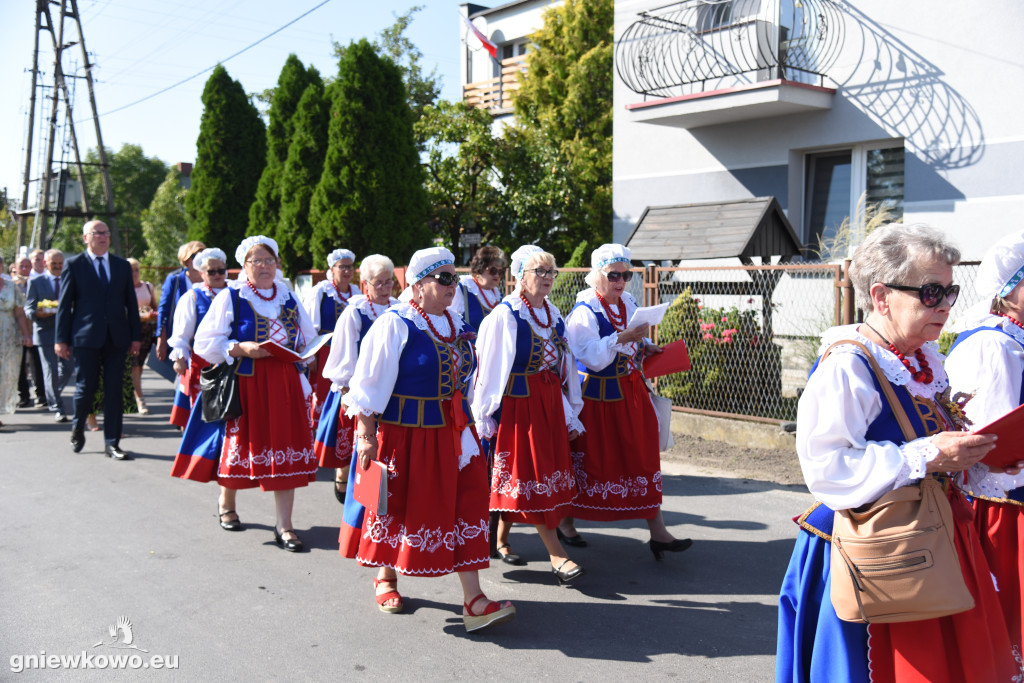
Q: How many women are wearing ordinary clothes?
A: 3